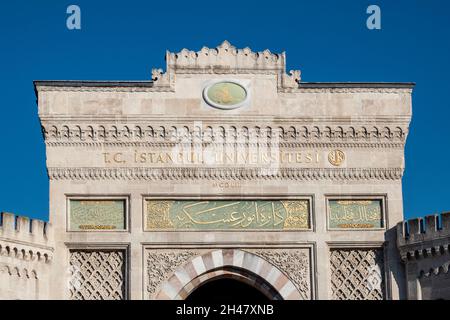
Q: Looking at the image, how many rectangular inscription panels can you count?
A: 3